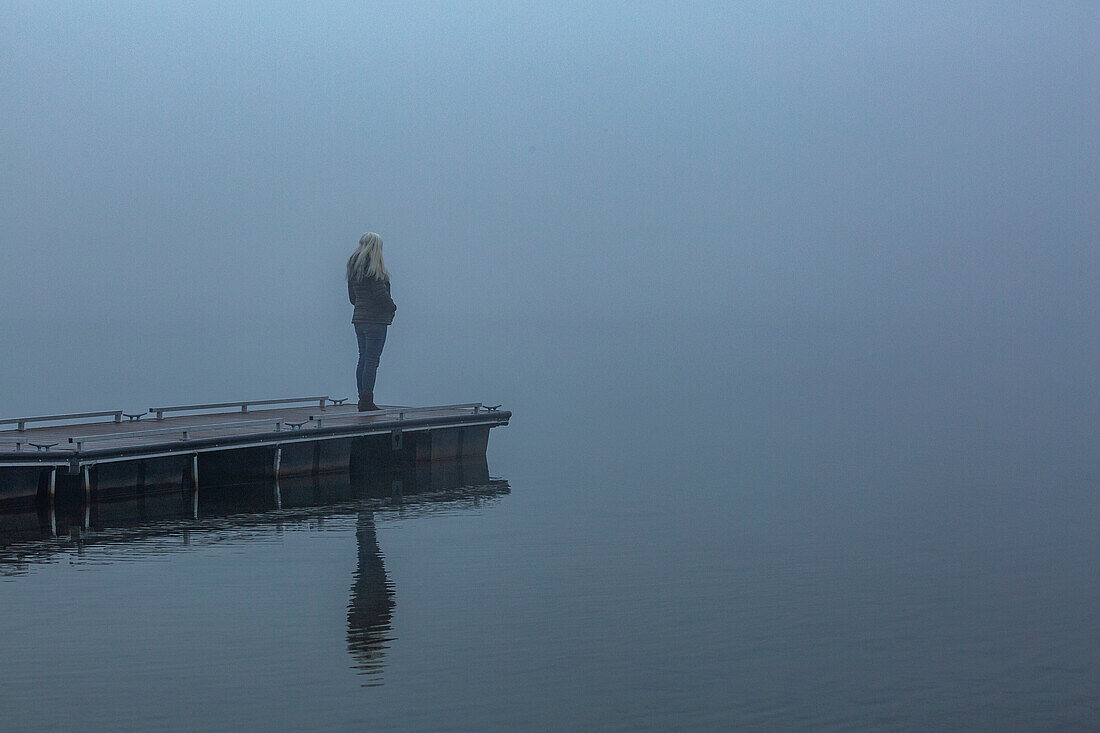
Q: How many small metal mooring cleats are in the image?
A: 5